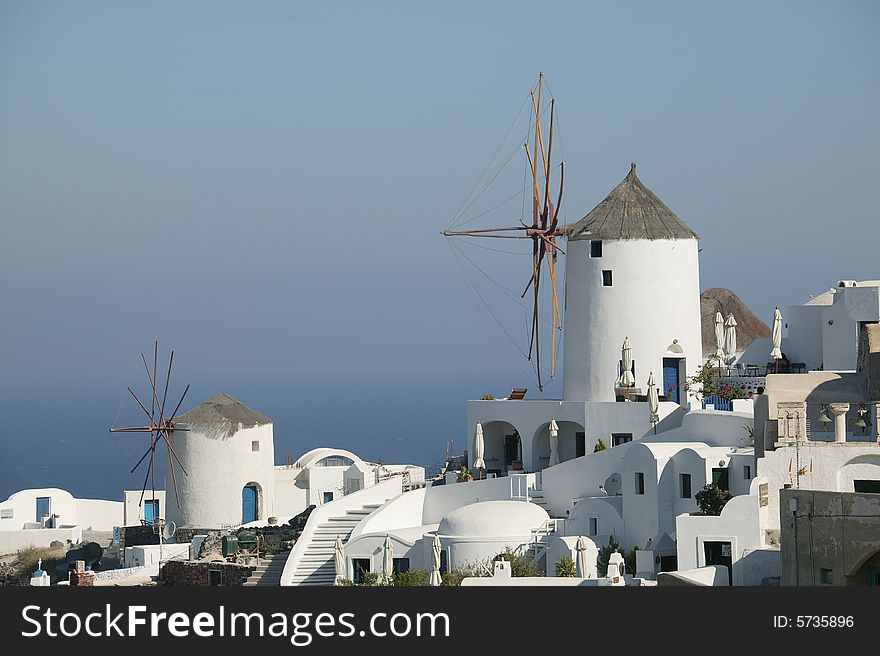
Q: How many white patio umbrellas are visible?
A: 11